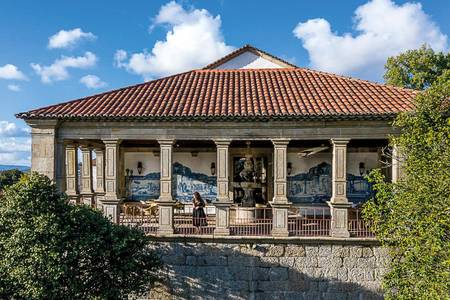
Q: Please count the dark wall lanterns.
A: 4